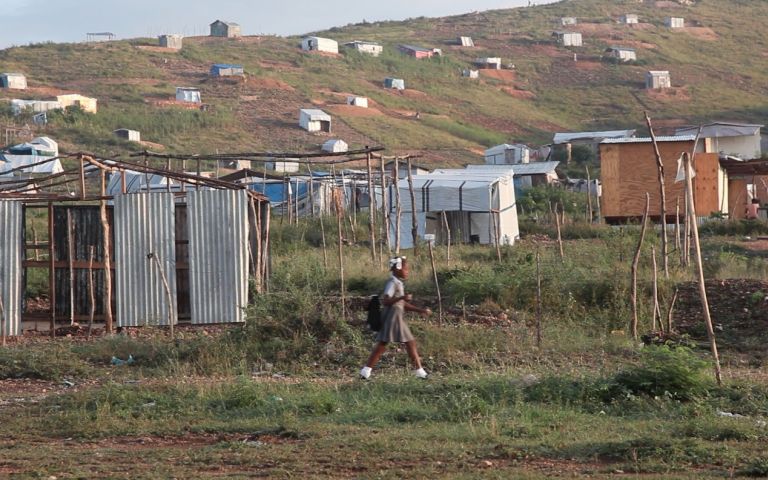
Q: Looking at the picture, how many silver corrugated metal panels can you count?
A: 3